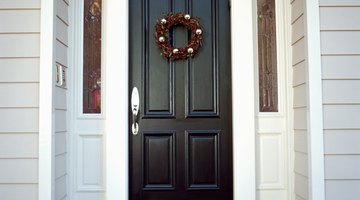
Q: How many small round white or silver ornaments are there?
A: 6